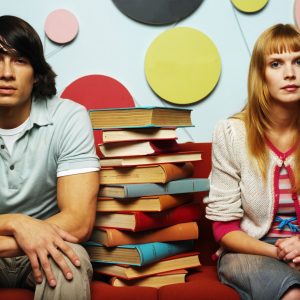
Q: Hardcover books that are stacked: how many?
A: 12